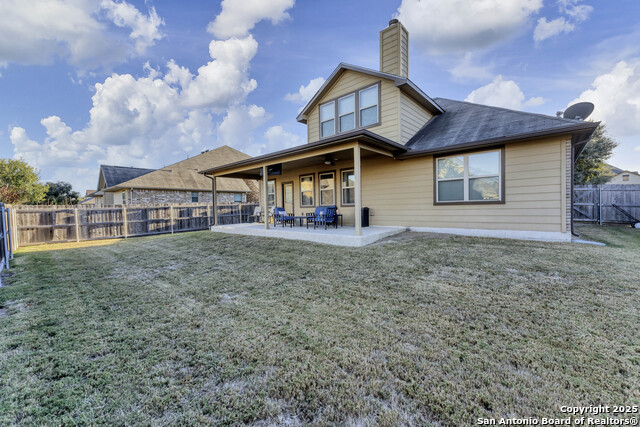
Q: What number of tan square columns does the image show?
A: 3